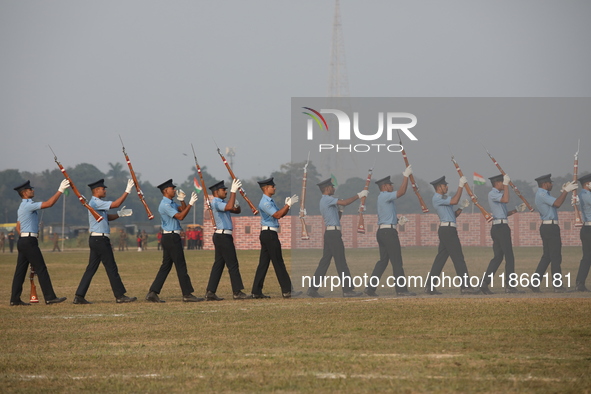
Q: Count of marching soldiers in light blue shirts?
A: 11